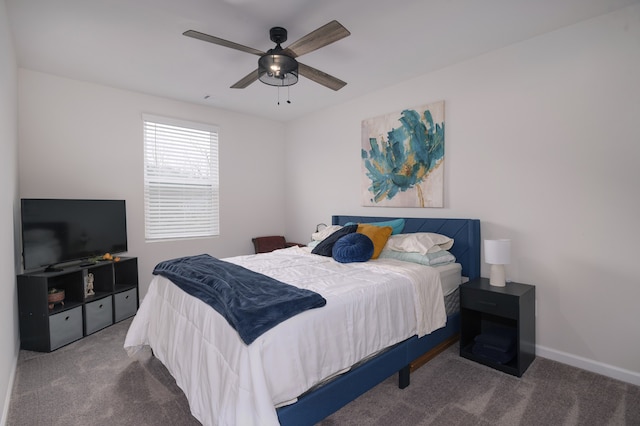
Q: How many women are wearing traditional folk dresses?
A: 0